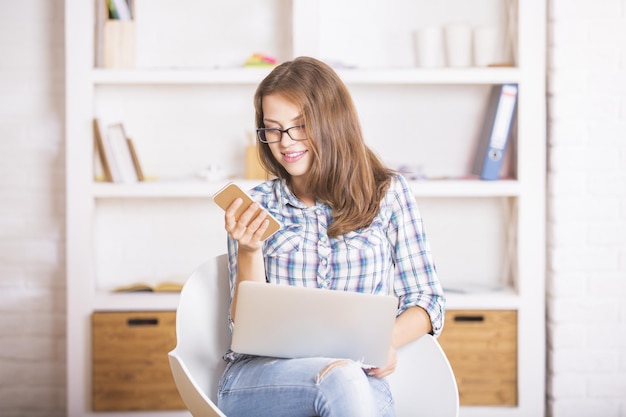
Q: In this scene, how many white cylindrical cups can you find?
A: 3